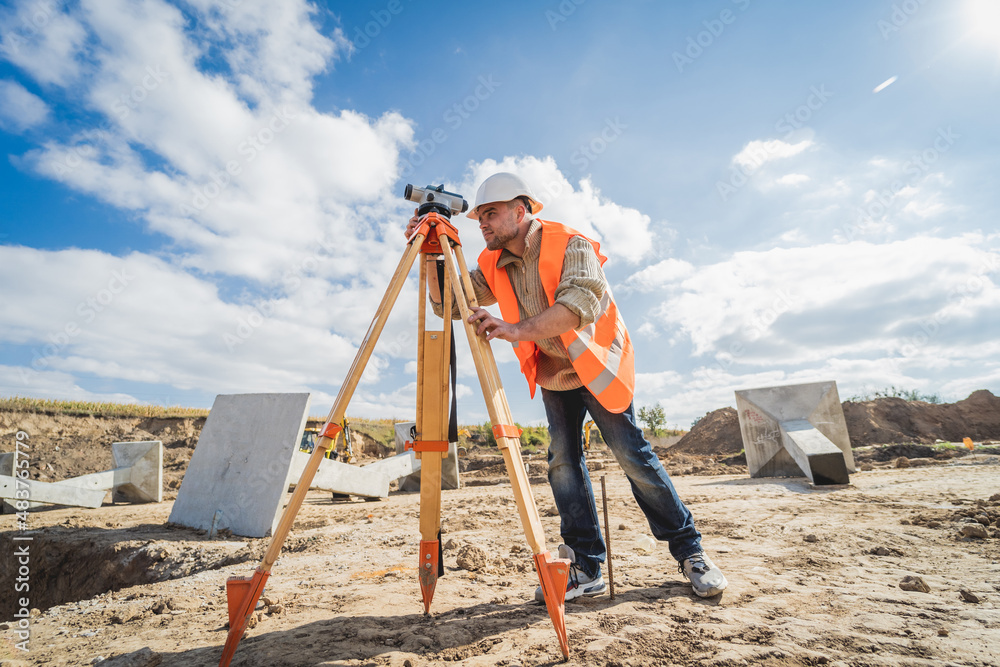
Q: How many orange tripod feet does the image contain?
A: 3